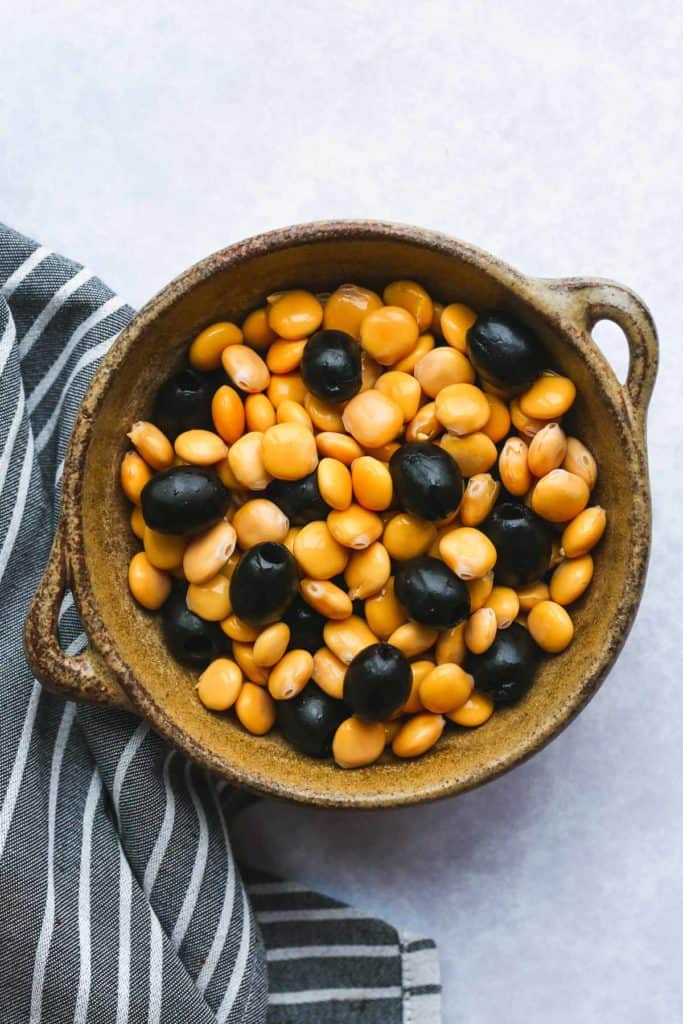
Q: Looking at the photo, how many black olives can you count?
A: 14